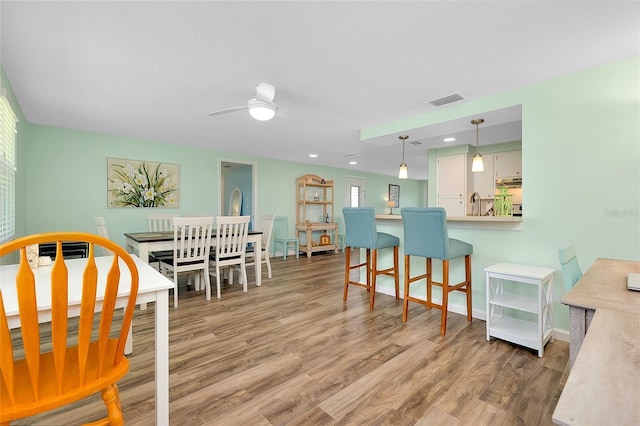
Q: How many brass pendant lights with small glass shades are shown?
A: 2